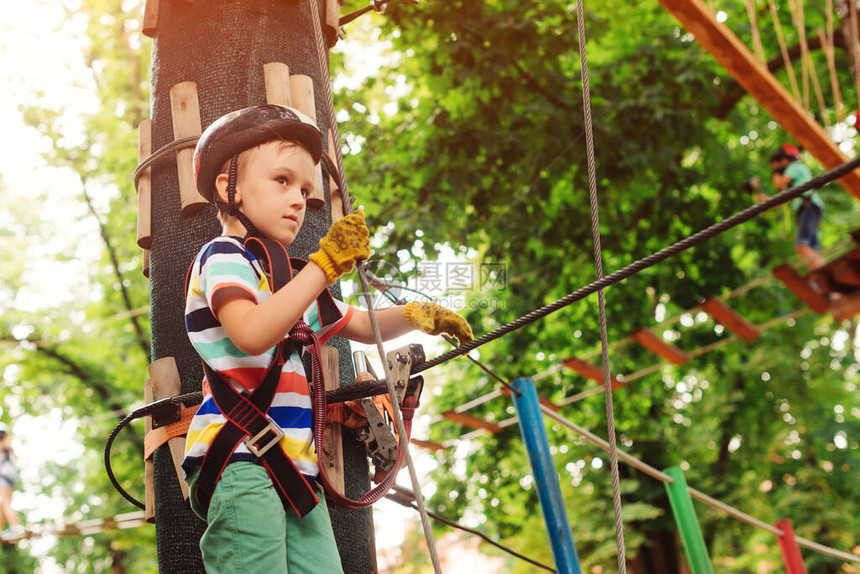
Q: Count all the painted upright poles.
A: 3